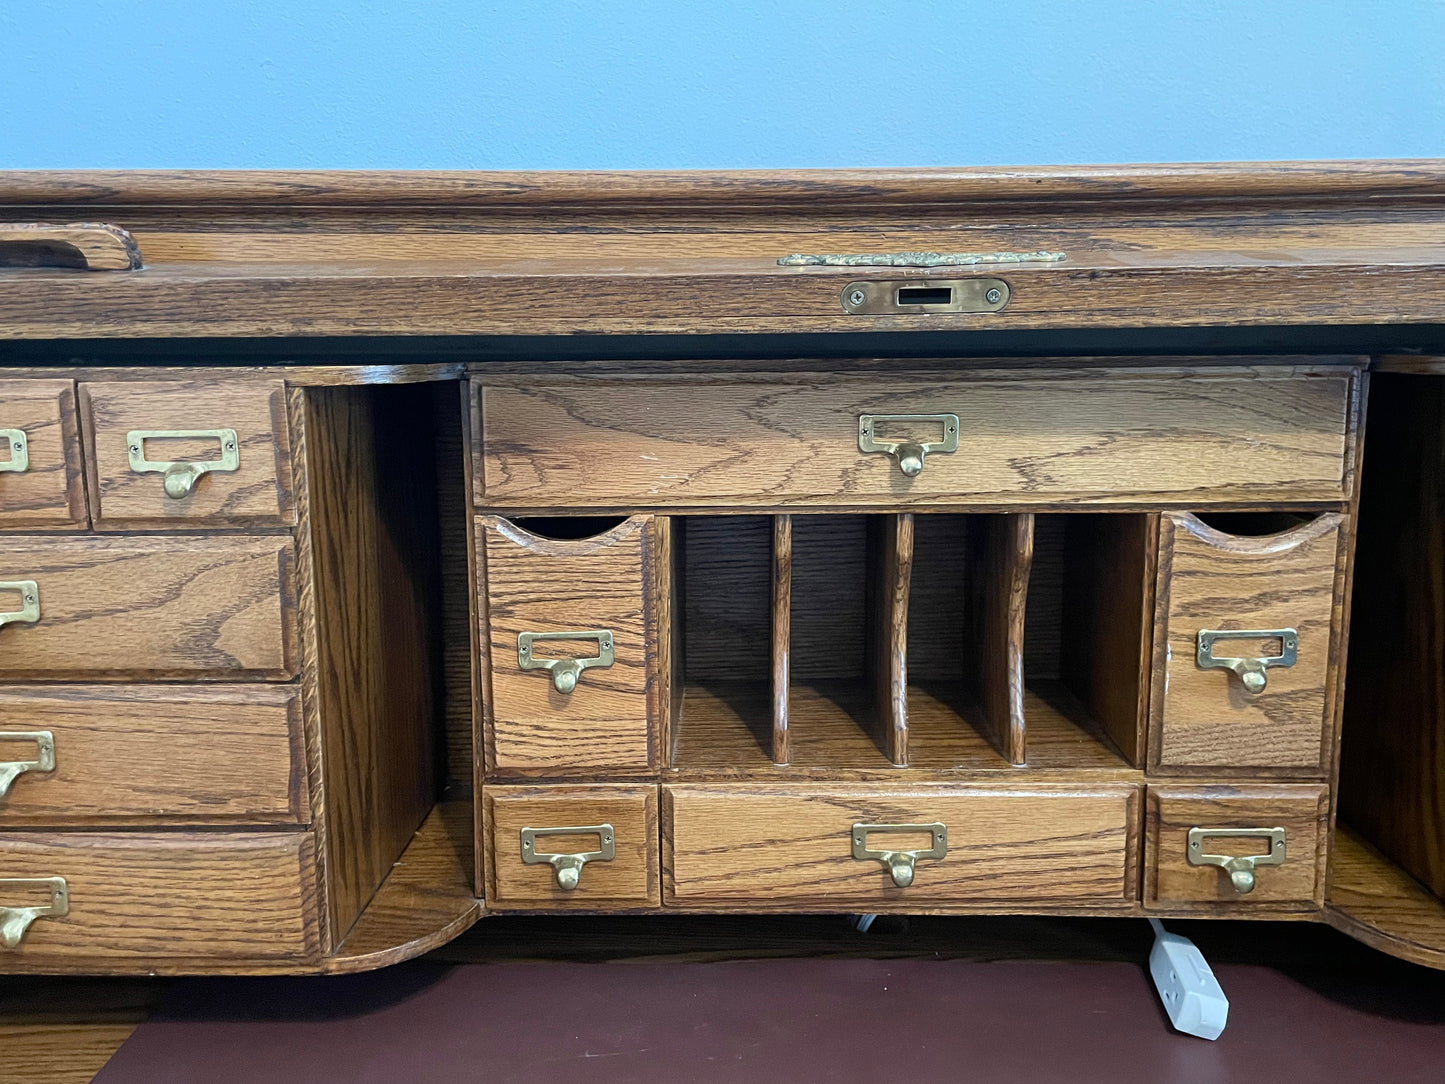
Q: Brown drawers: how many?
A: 11